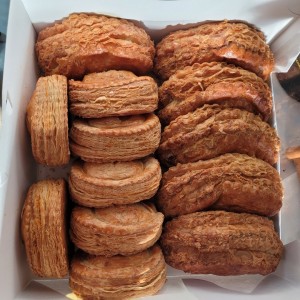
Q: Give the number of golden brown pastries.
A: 13